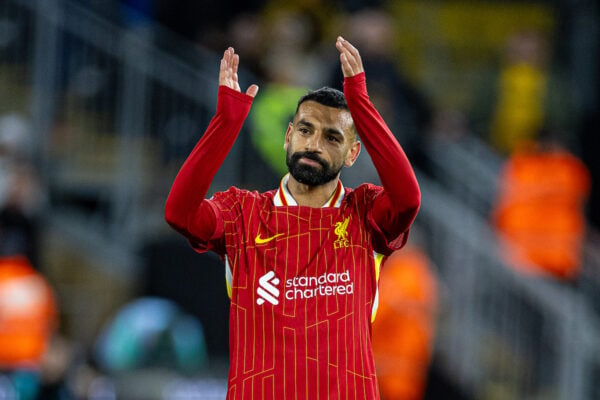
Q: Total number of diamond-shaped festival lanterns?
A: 0